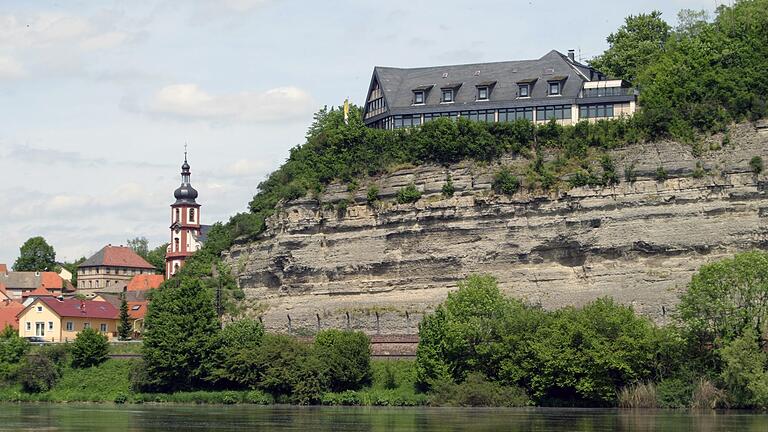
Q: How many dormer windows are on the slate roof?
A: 5